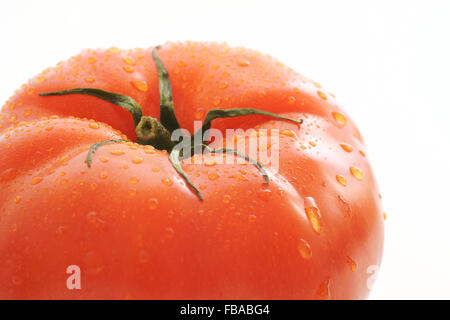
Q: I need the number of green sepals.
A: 6